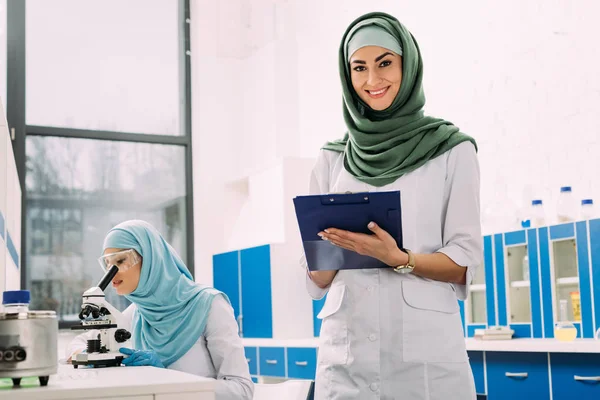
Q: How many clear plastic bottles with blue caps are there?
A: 3